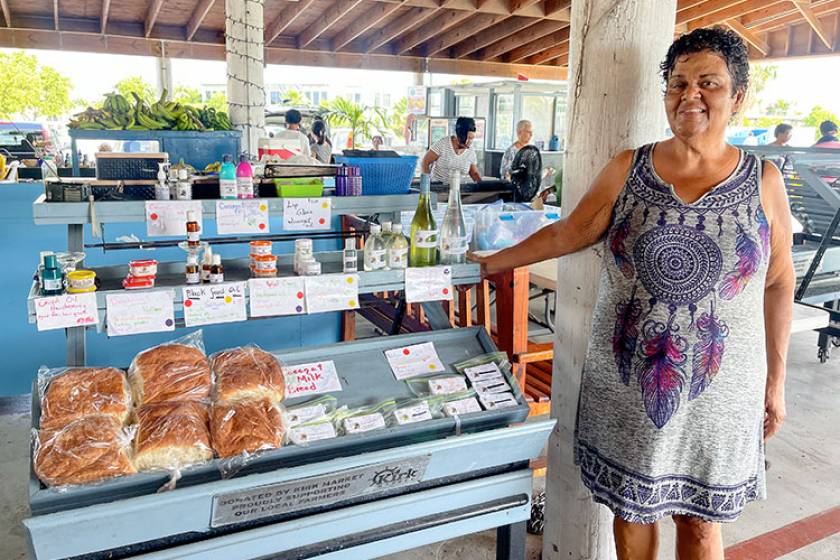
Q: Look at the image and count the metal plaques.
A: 1